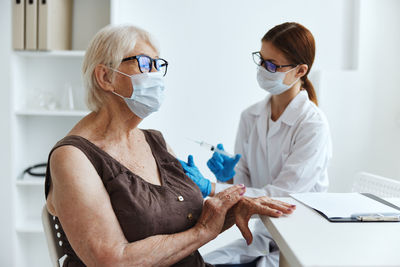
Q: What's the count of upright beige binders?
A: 3